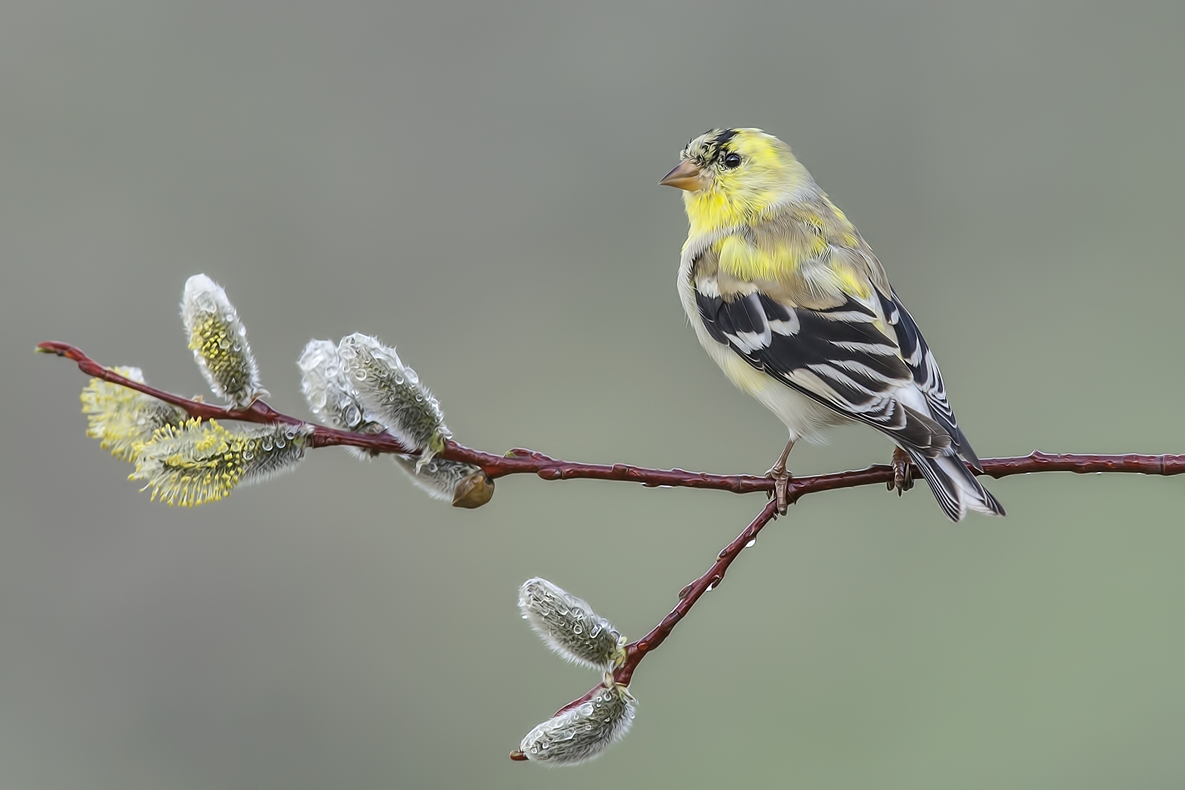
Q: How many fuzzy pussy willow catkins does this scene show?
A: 8